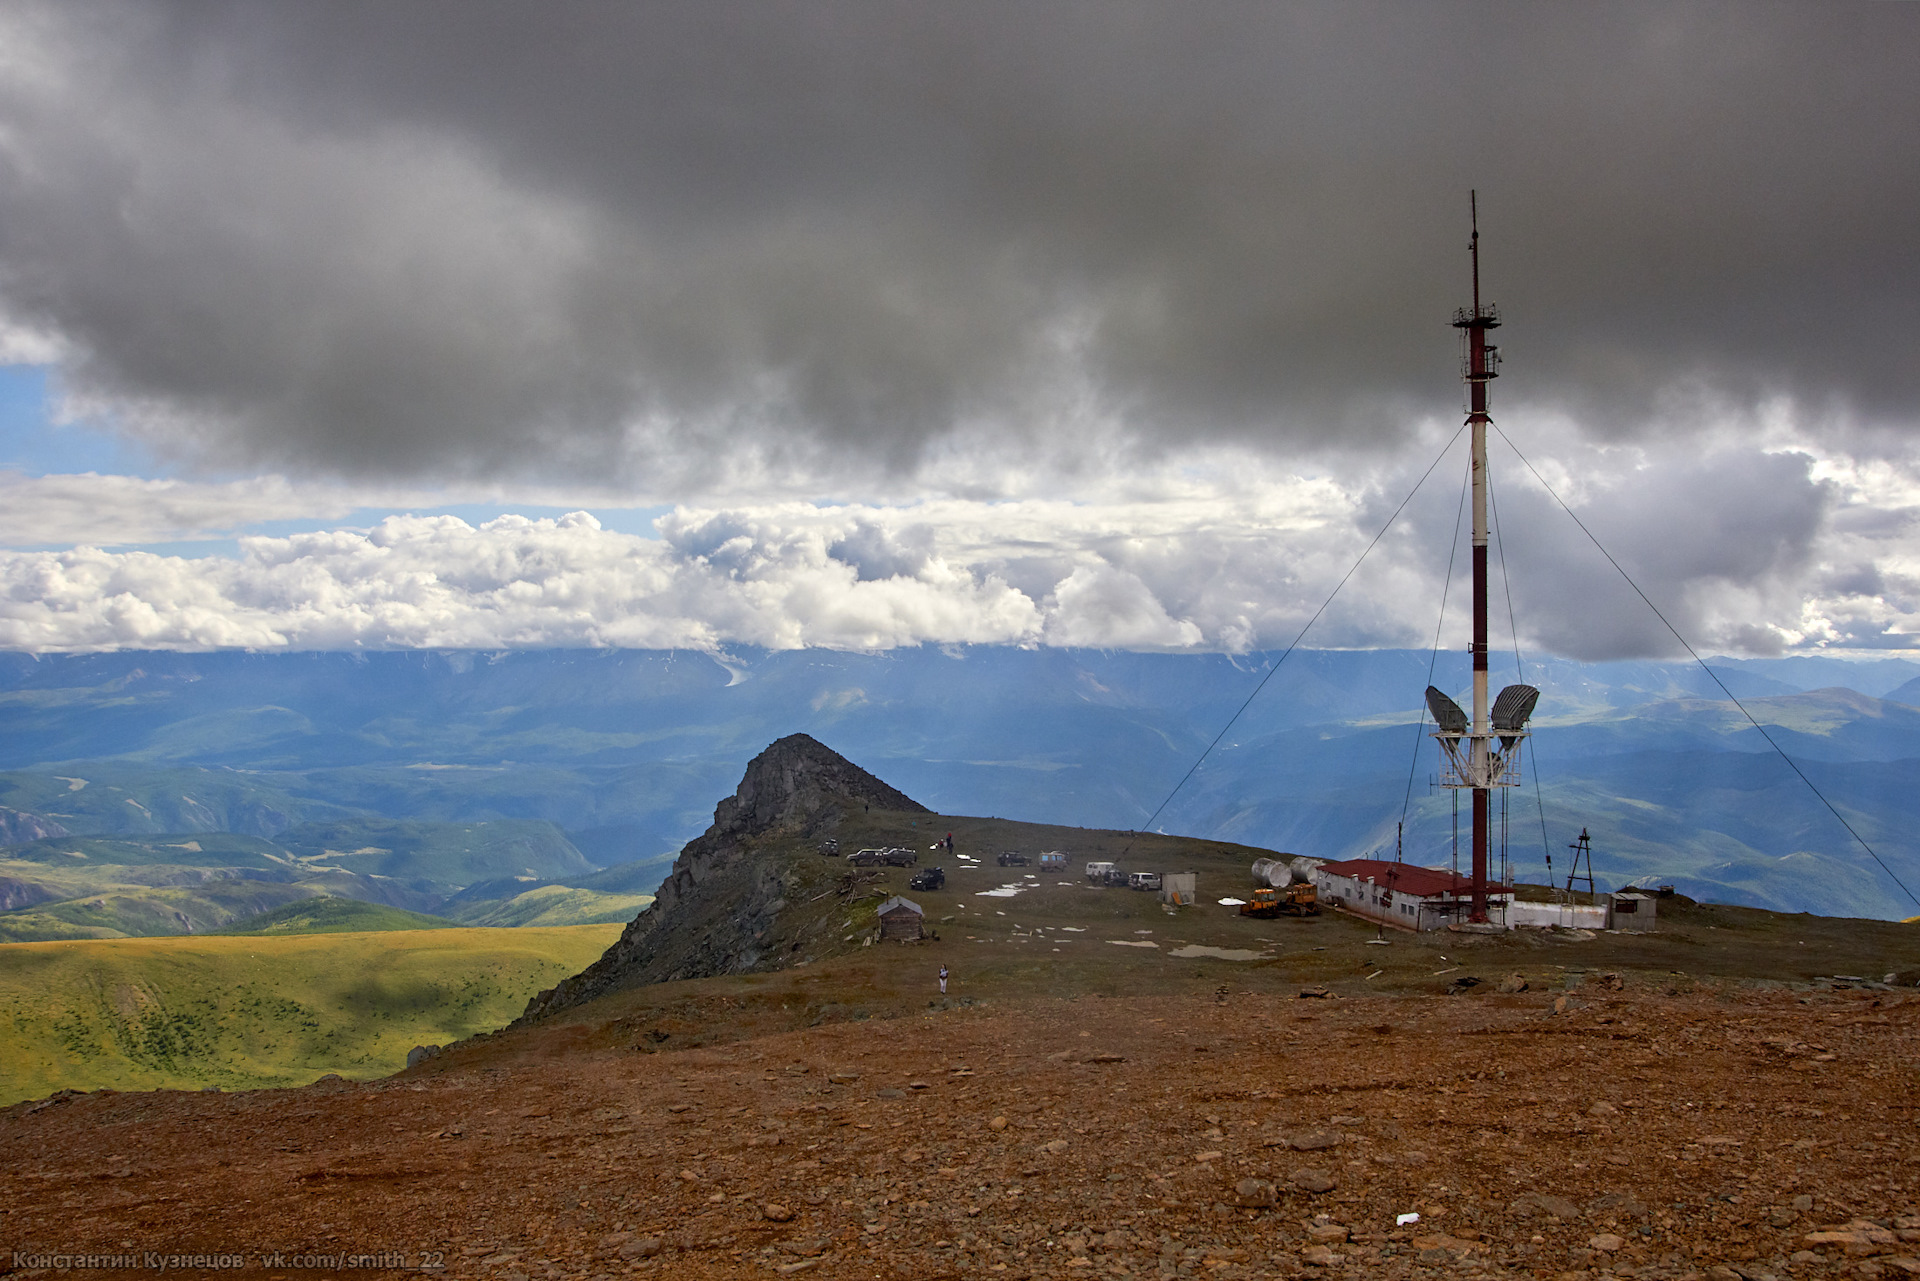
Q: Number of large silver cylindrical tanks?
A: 2